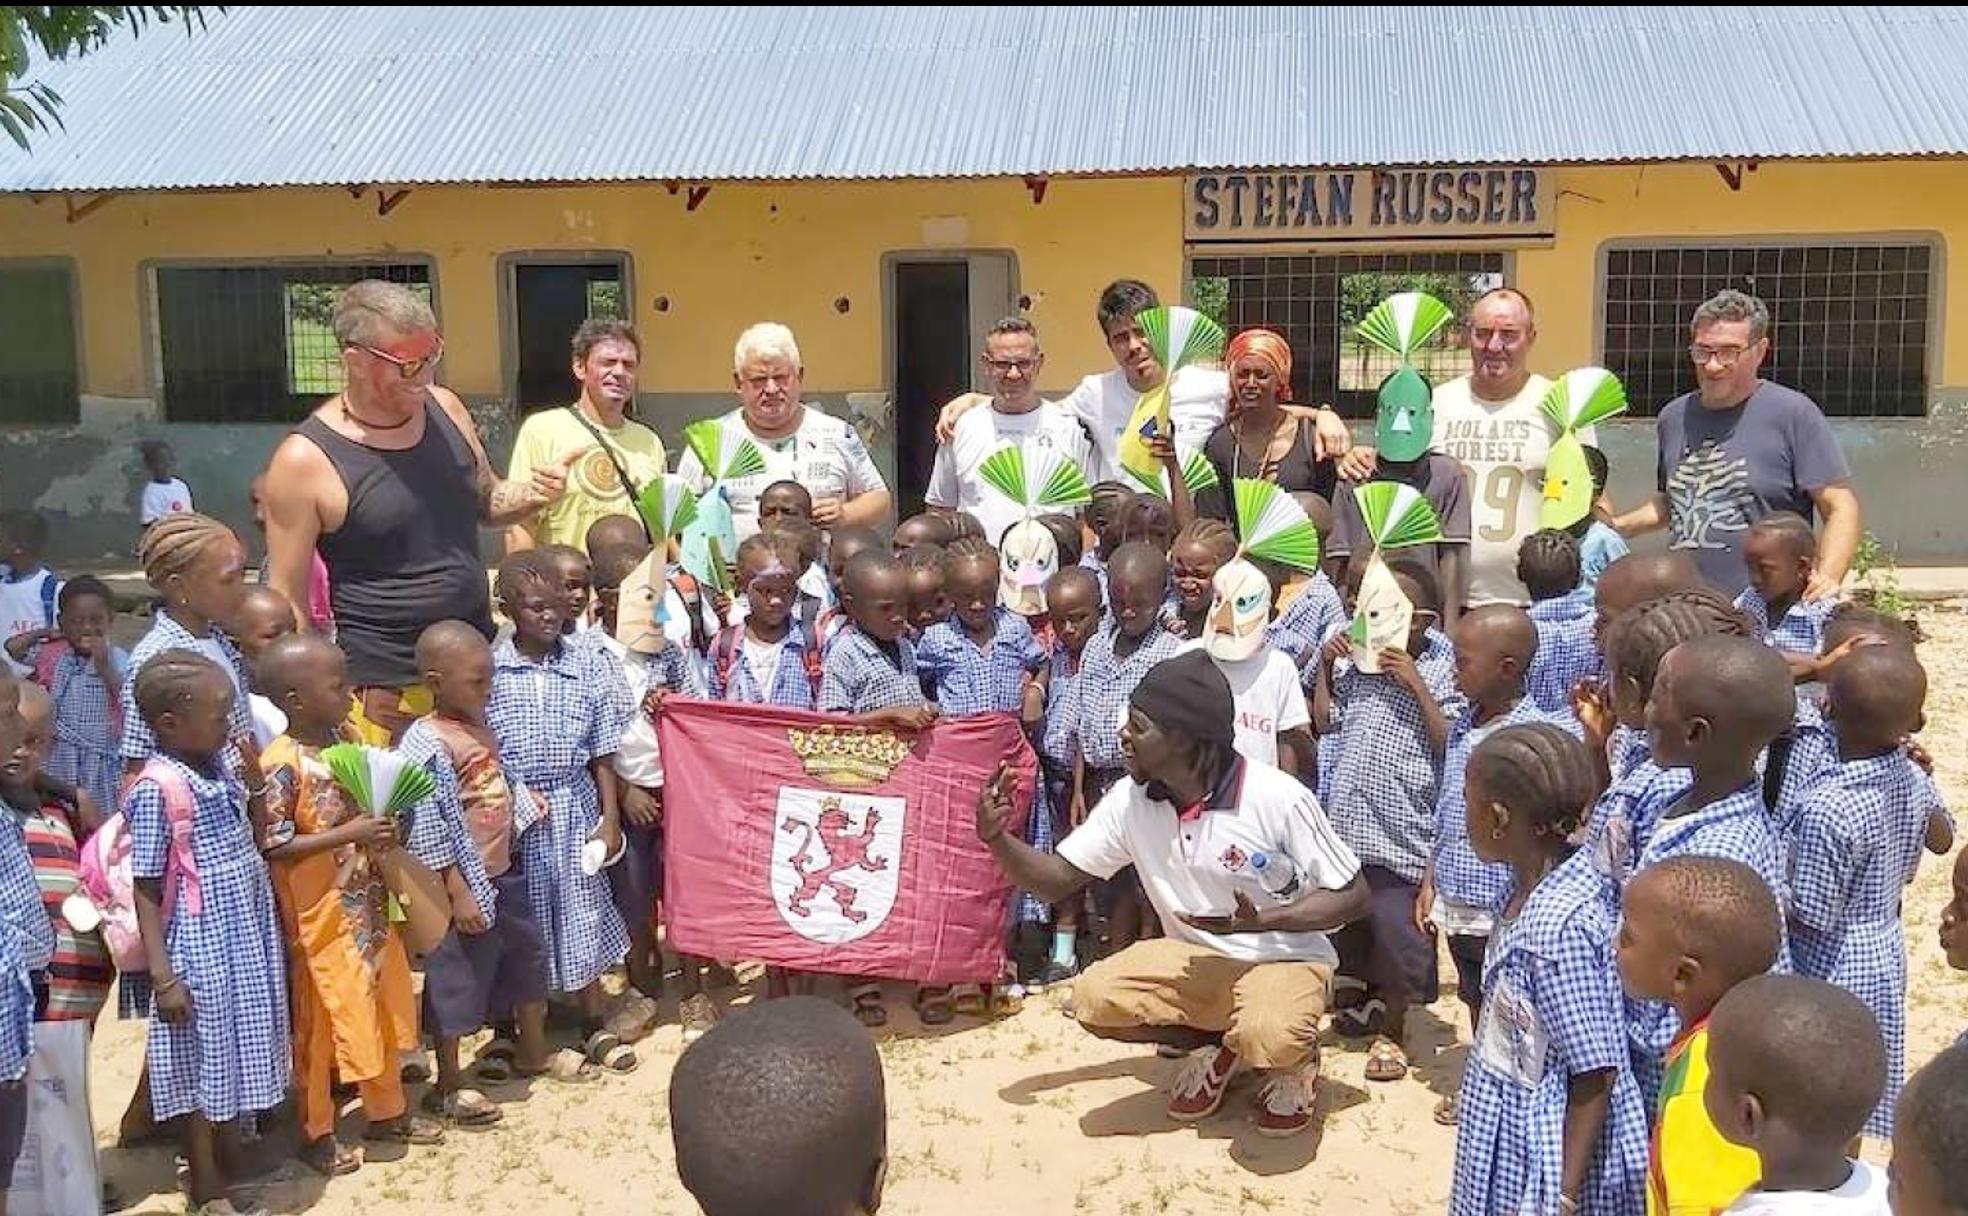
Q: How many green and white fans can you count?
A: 10